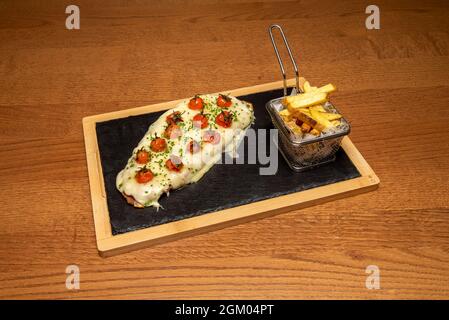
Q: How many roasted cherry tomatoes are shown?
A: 12